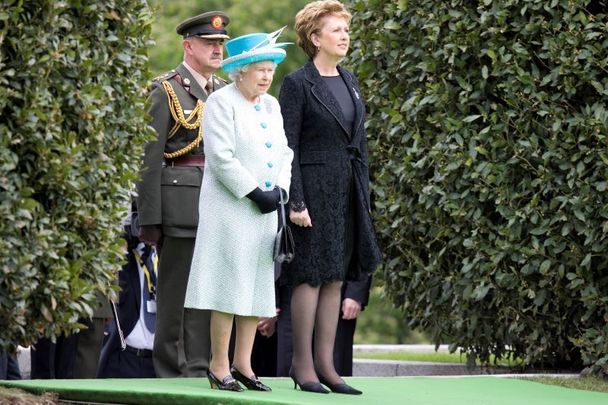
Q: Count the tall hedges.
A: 2